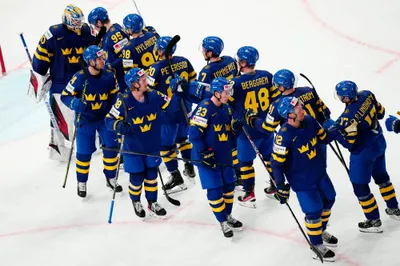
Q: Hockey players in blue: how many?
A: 12